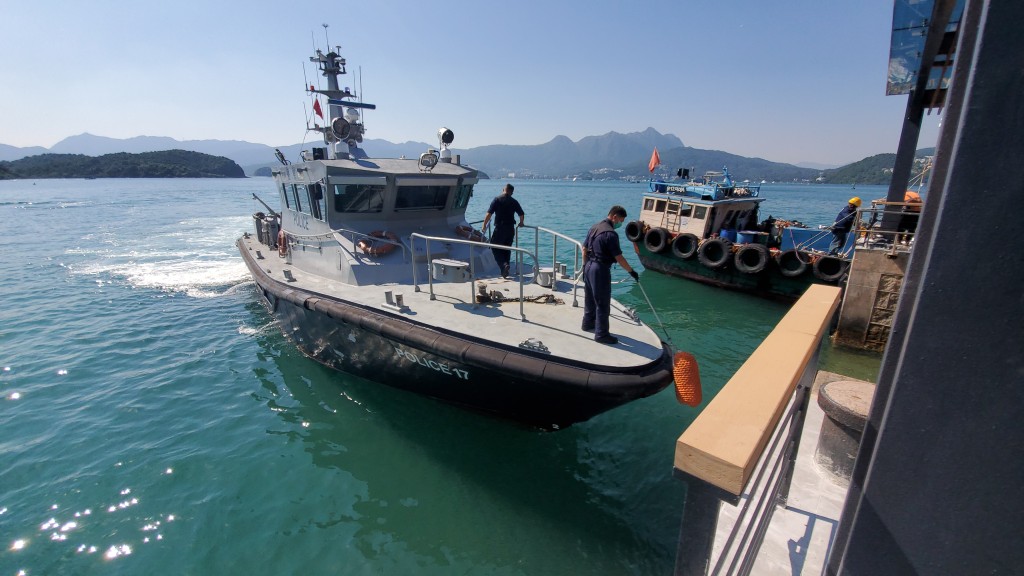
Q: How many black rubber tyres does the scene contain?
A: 7